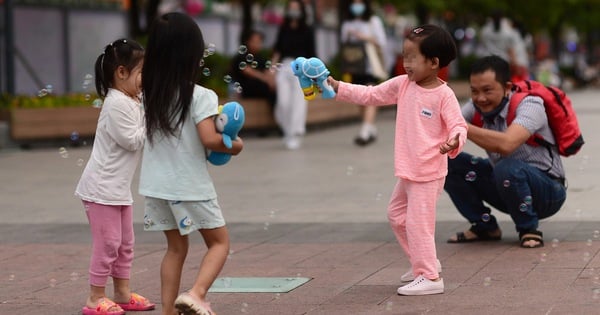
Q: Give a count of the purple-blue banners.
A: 0